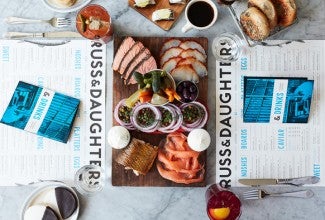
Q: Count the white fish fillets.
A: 7